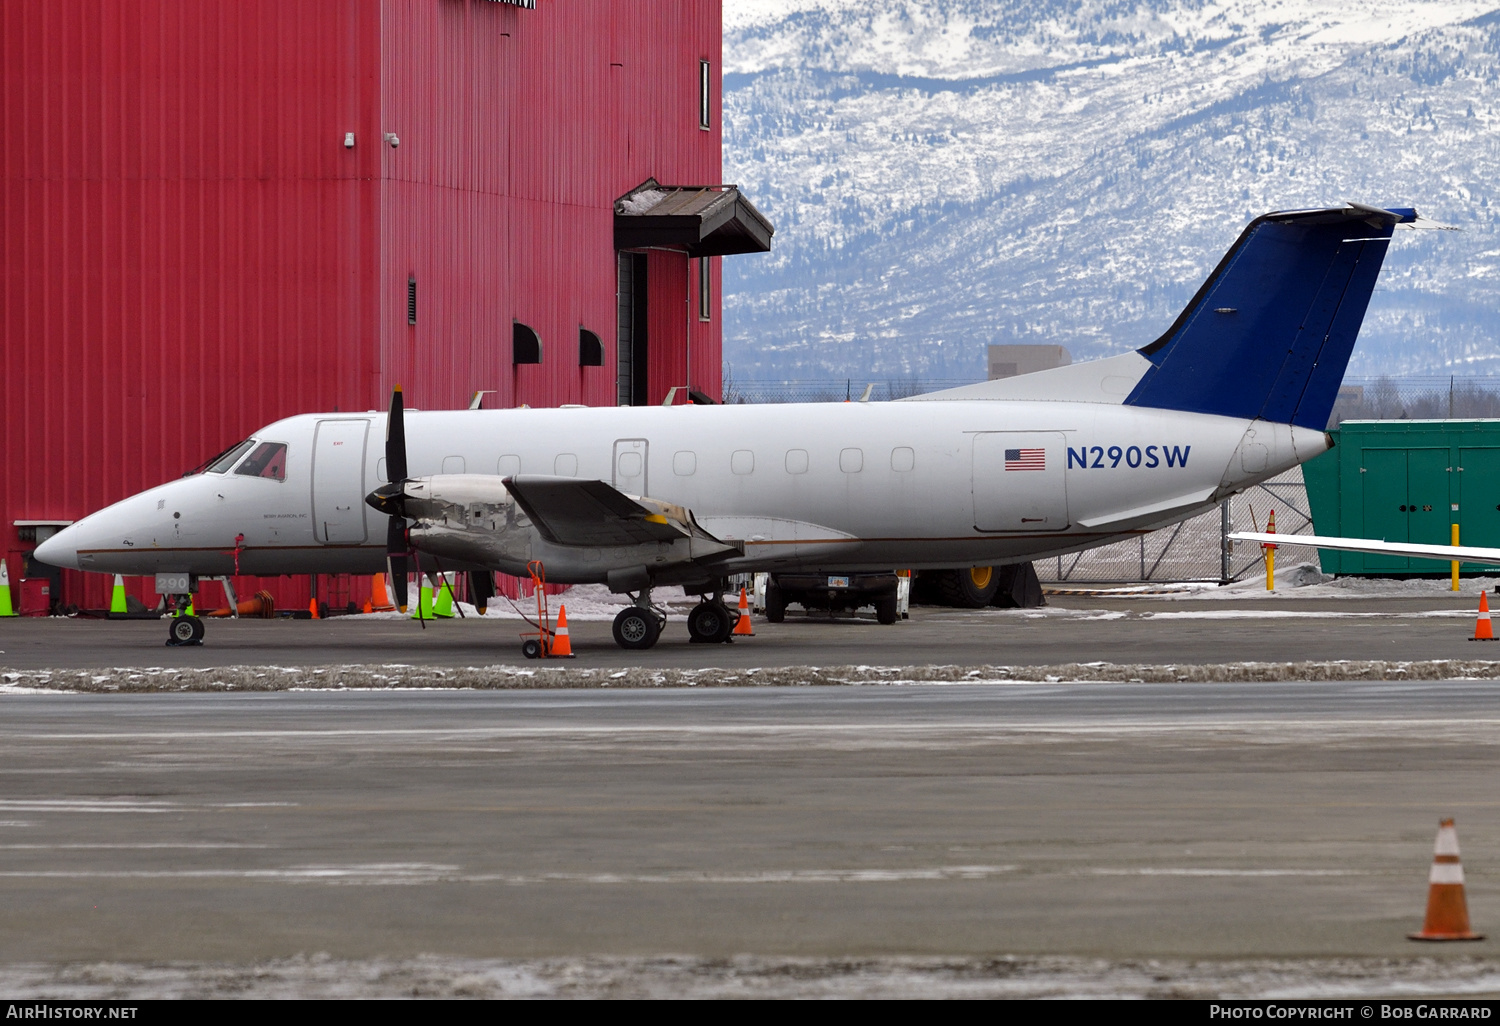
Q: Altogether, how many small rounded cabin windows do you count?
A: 10